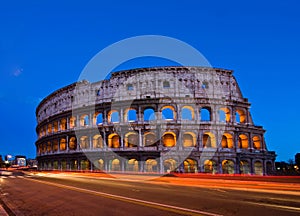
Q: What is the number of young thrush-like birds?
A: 0